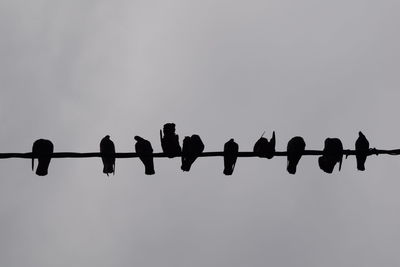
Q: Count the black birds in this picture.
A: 10